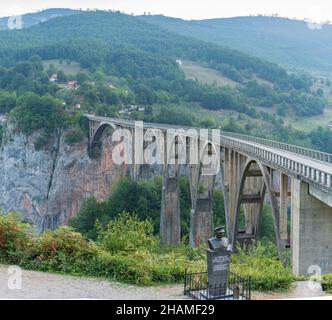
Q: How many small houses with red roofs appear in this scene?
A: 2